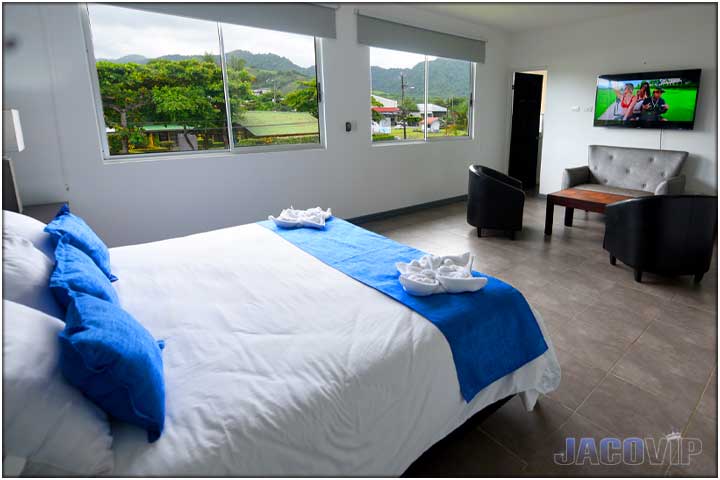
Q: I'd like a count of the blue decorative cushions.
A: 3